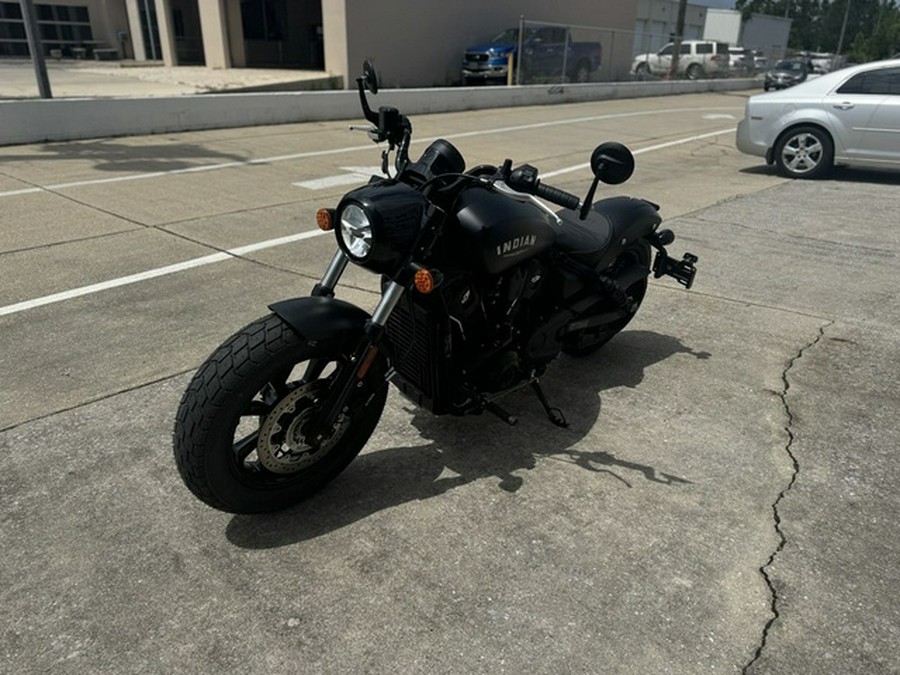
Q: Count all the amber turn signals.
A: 2